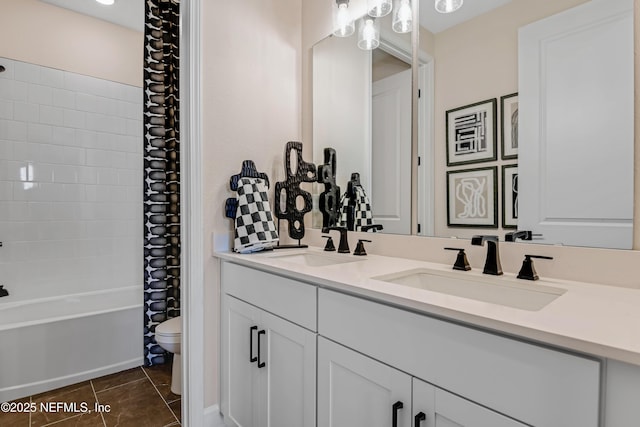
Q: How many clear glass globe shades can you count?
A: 5